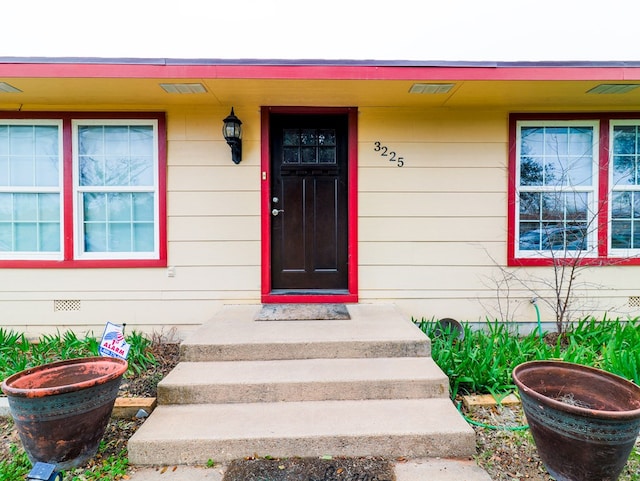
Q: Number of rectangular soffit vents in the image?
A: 4